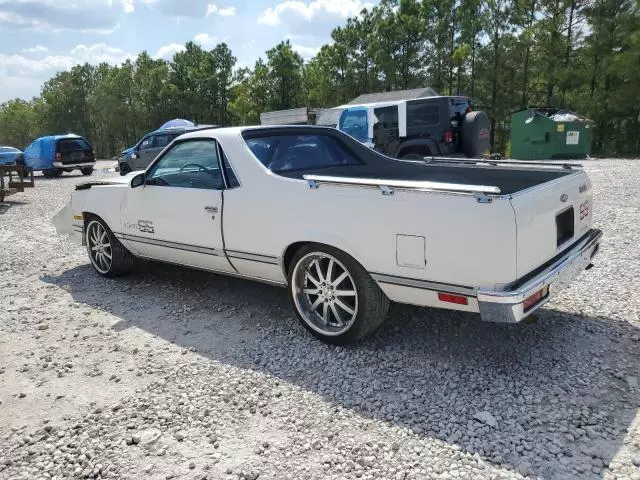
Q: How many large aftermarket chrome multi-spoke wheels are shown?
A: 2